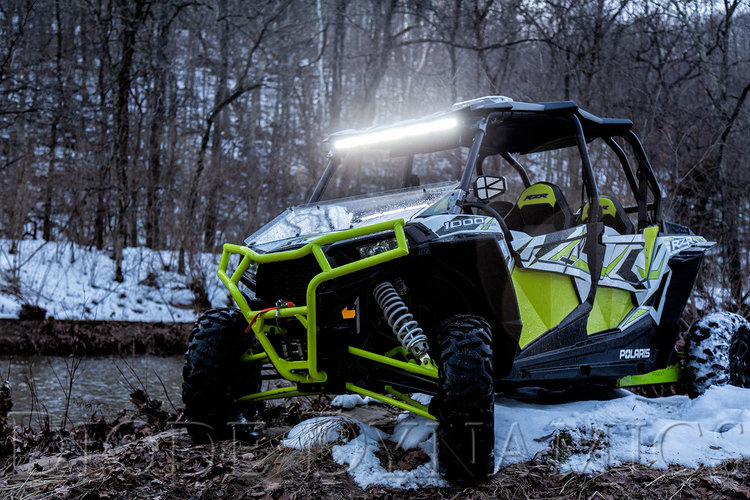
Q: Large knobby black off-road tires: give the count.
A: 3